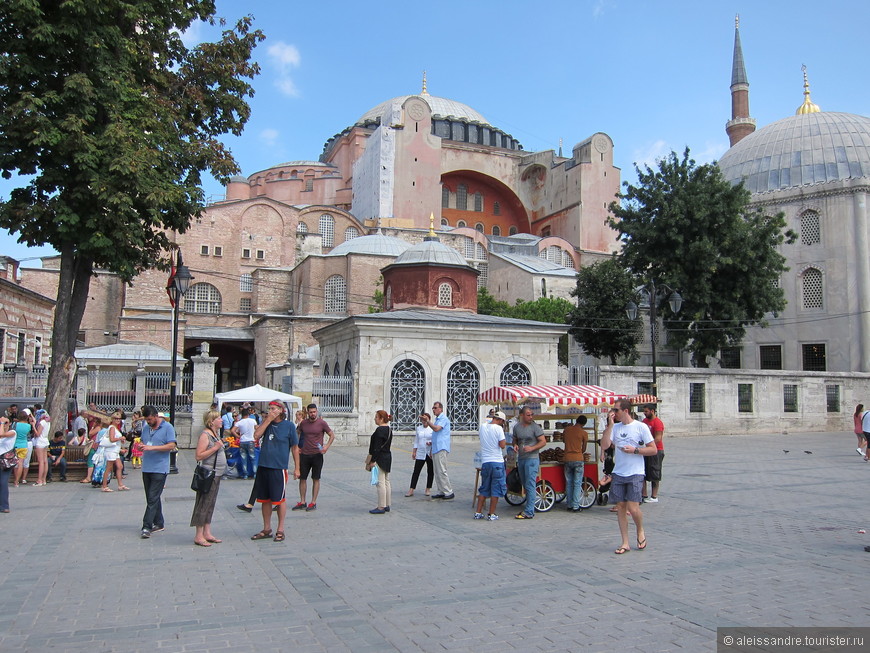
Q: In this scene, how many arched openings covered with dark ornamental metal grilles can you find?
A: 3